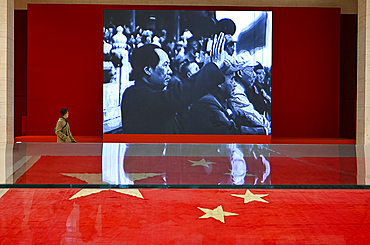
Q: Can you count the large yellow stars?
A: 1